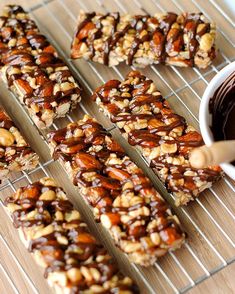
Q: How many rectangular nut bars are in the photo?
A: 6